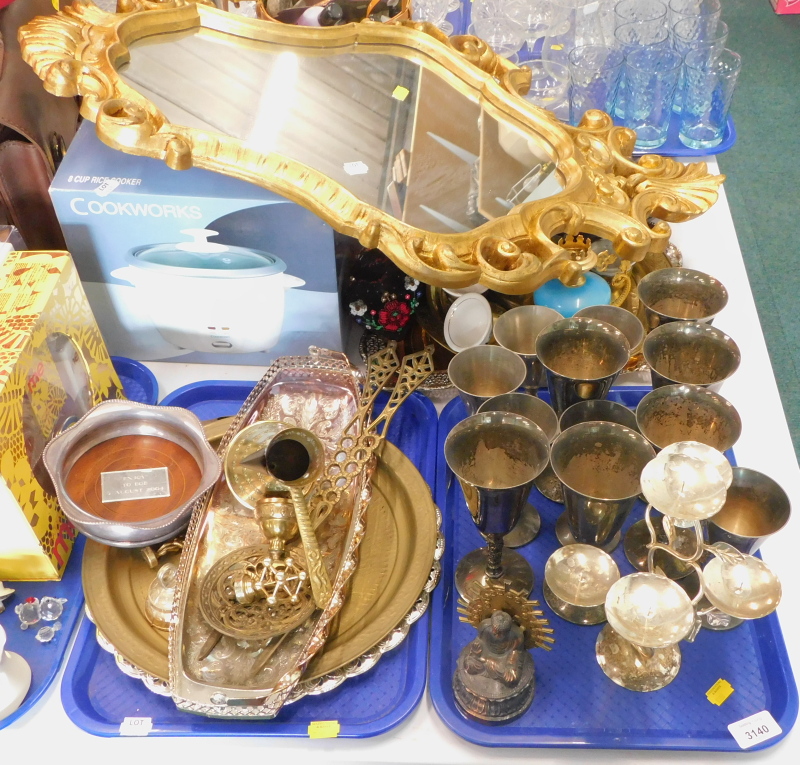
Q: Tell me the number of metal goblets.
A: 12